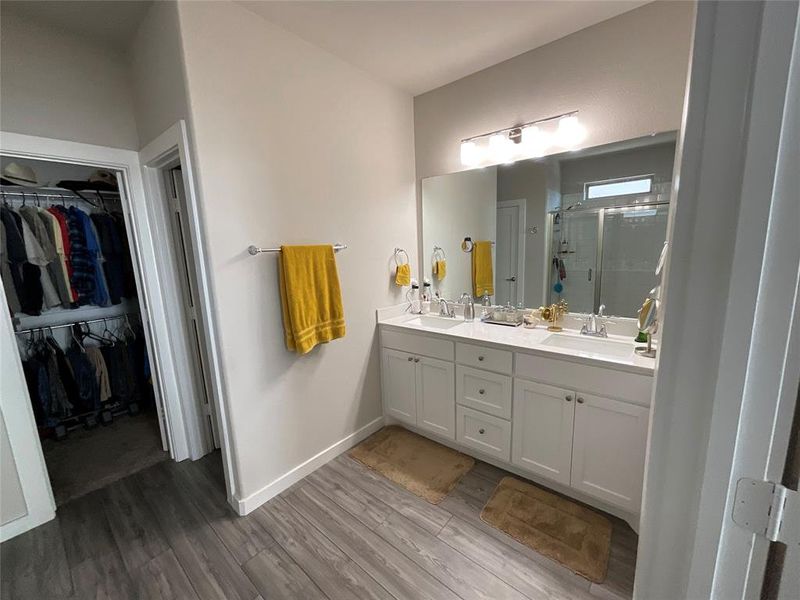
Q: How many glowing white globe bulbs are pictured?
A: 4